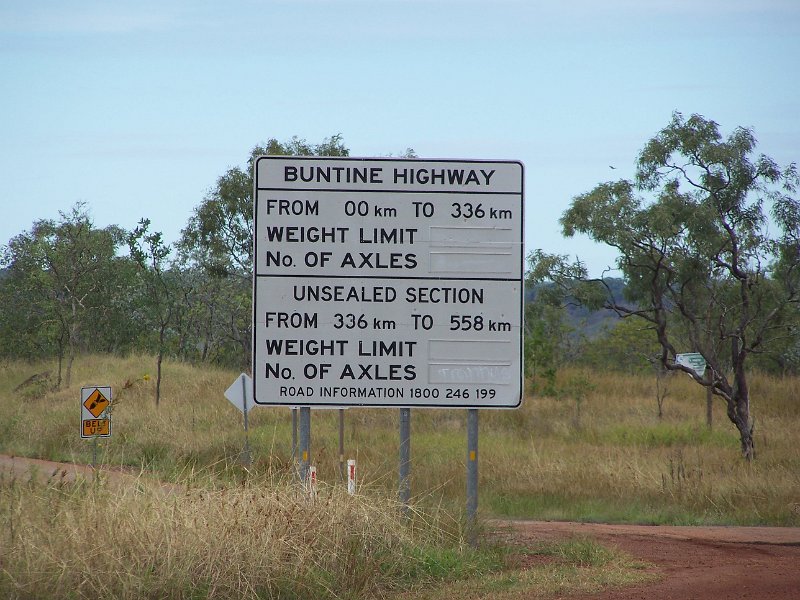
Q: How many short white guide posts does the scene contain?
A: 2